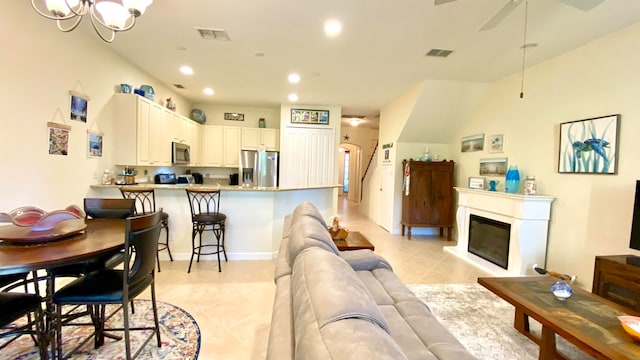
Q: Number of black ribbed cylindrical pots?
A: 0